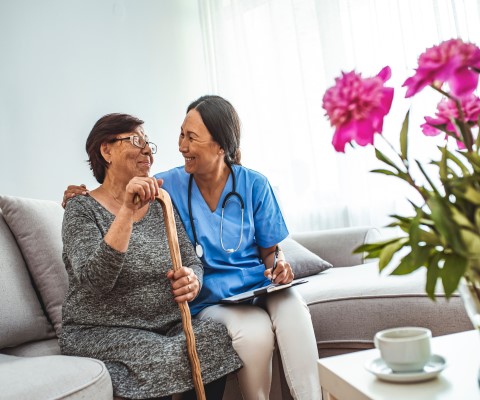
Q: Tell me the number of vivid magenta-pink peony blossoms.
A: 3